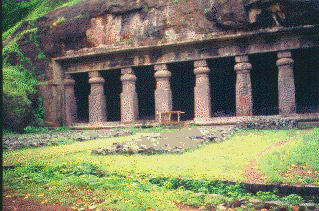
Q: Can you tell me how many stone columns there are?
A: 7